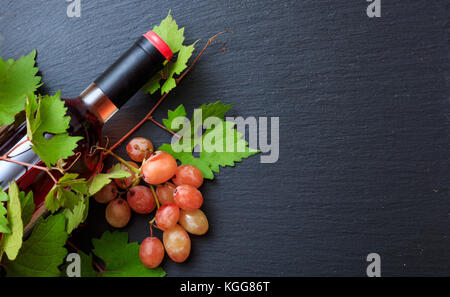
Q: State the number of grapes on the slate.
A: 13